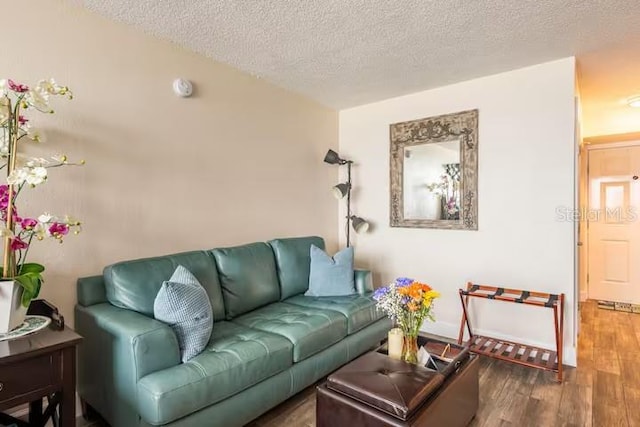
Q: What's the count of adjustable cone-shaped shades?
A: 3